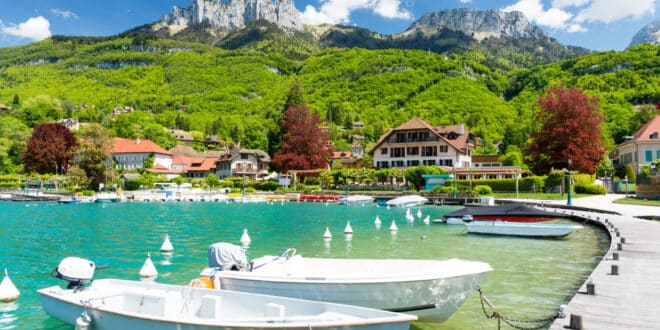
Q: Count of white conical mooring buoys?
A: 12